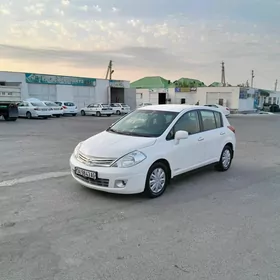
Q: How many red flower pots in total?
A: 0